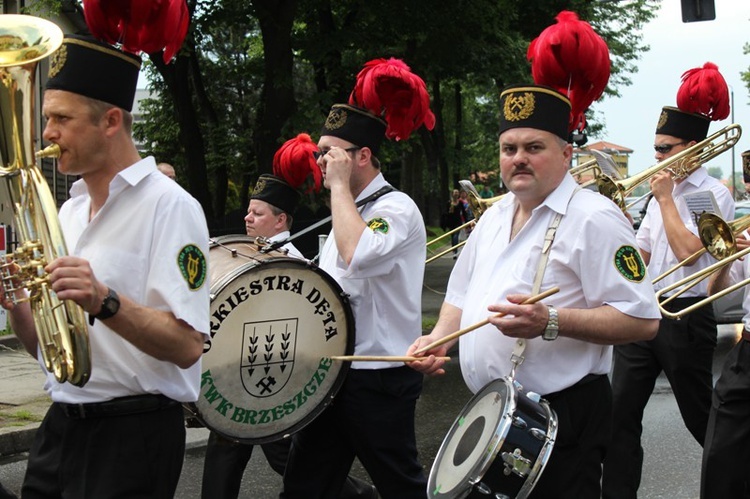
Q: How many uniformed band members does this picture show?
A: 6